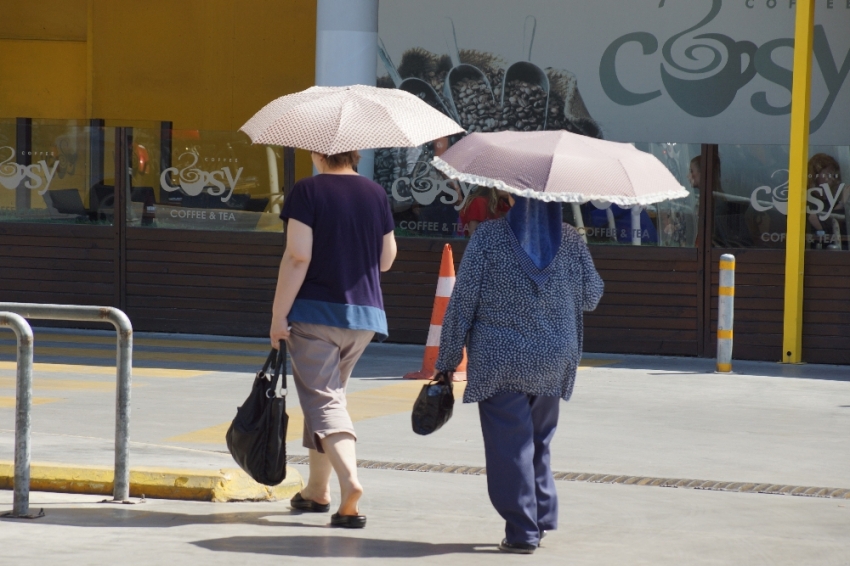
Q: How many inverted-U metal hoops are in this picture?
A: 2